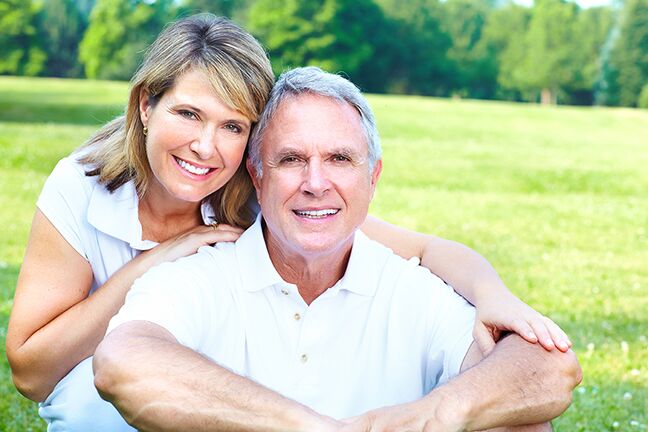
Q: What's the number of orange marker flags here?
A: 0